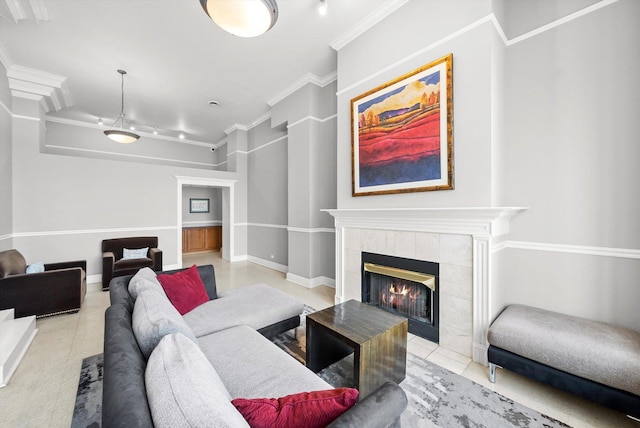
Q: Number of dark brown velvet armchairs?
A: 2